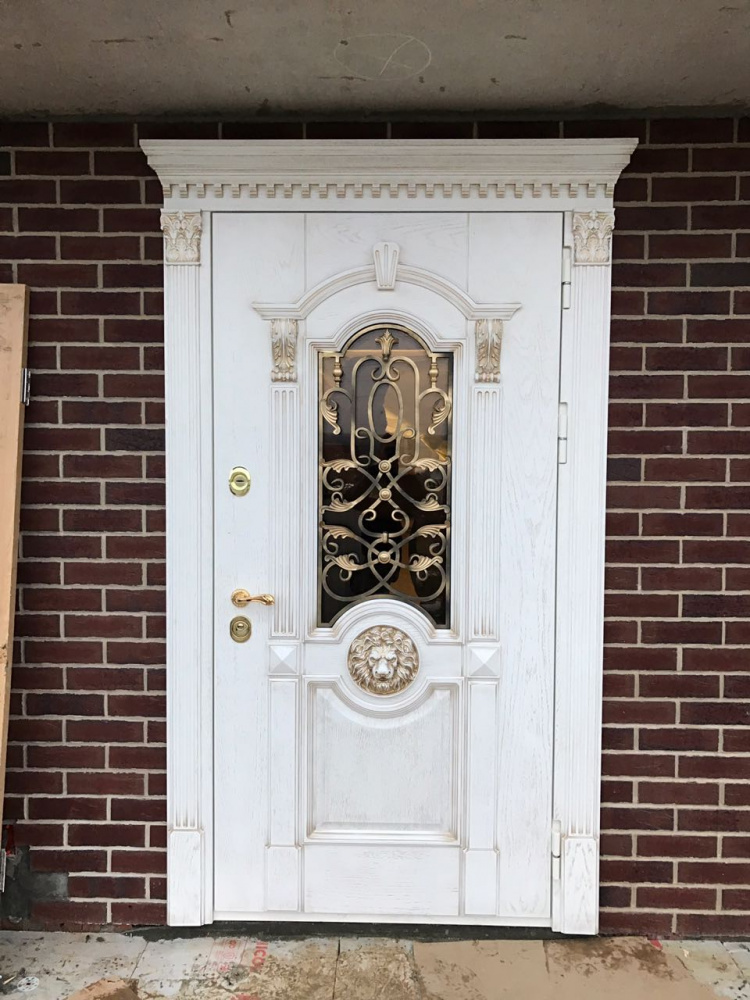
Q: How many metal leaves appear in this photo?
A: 10